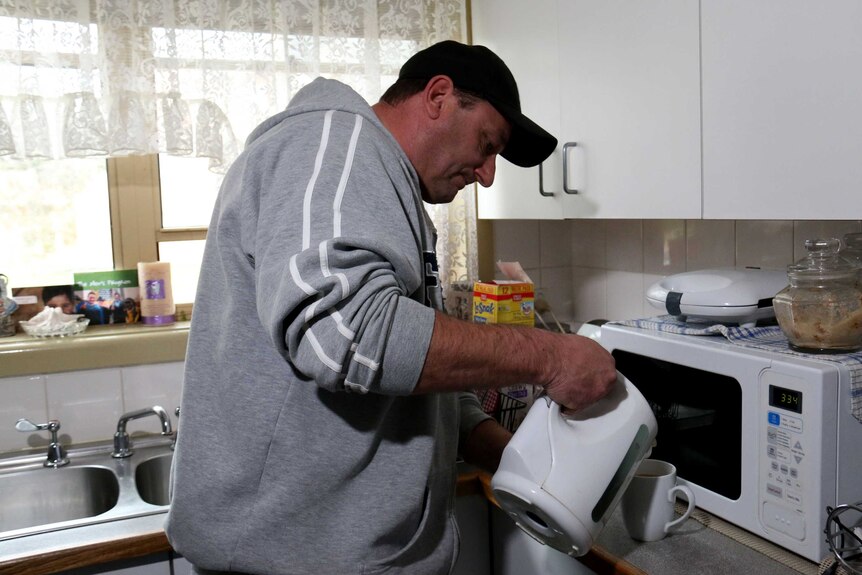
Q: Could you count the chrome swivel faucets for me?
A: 1